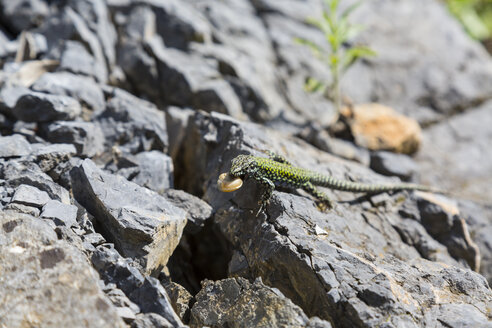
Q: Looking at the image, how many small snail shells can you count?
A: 1